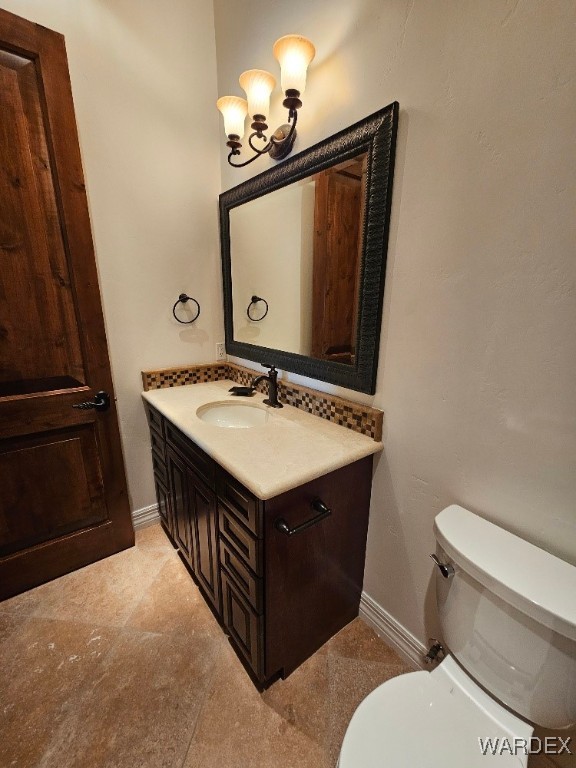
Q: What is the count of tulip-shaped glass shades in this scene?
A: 3